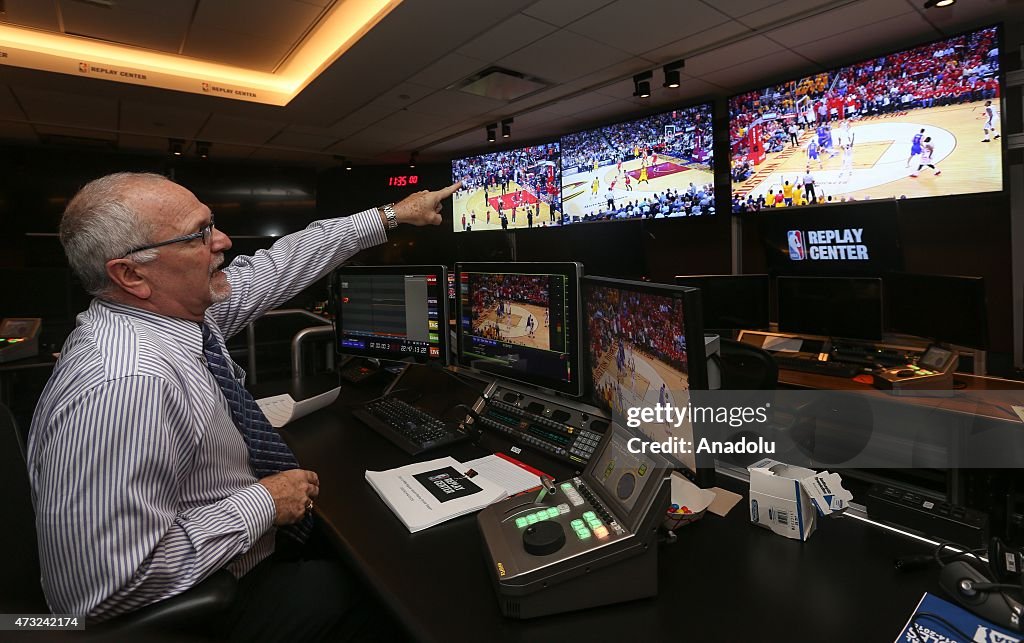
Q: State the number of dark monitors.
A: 3